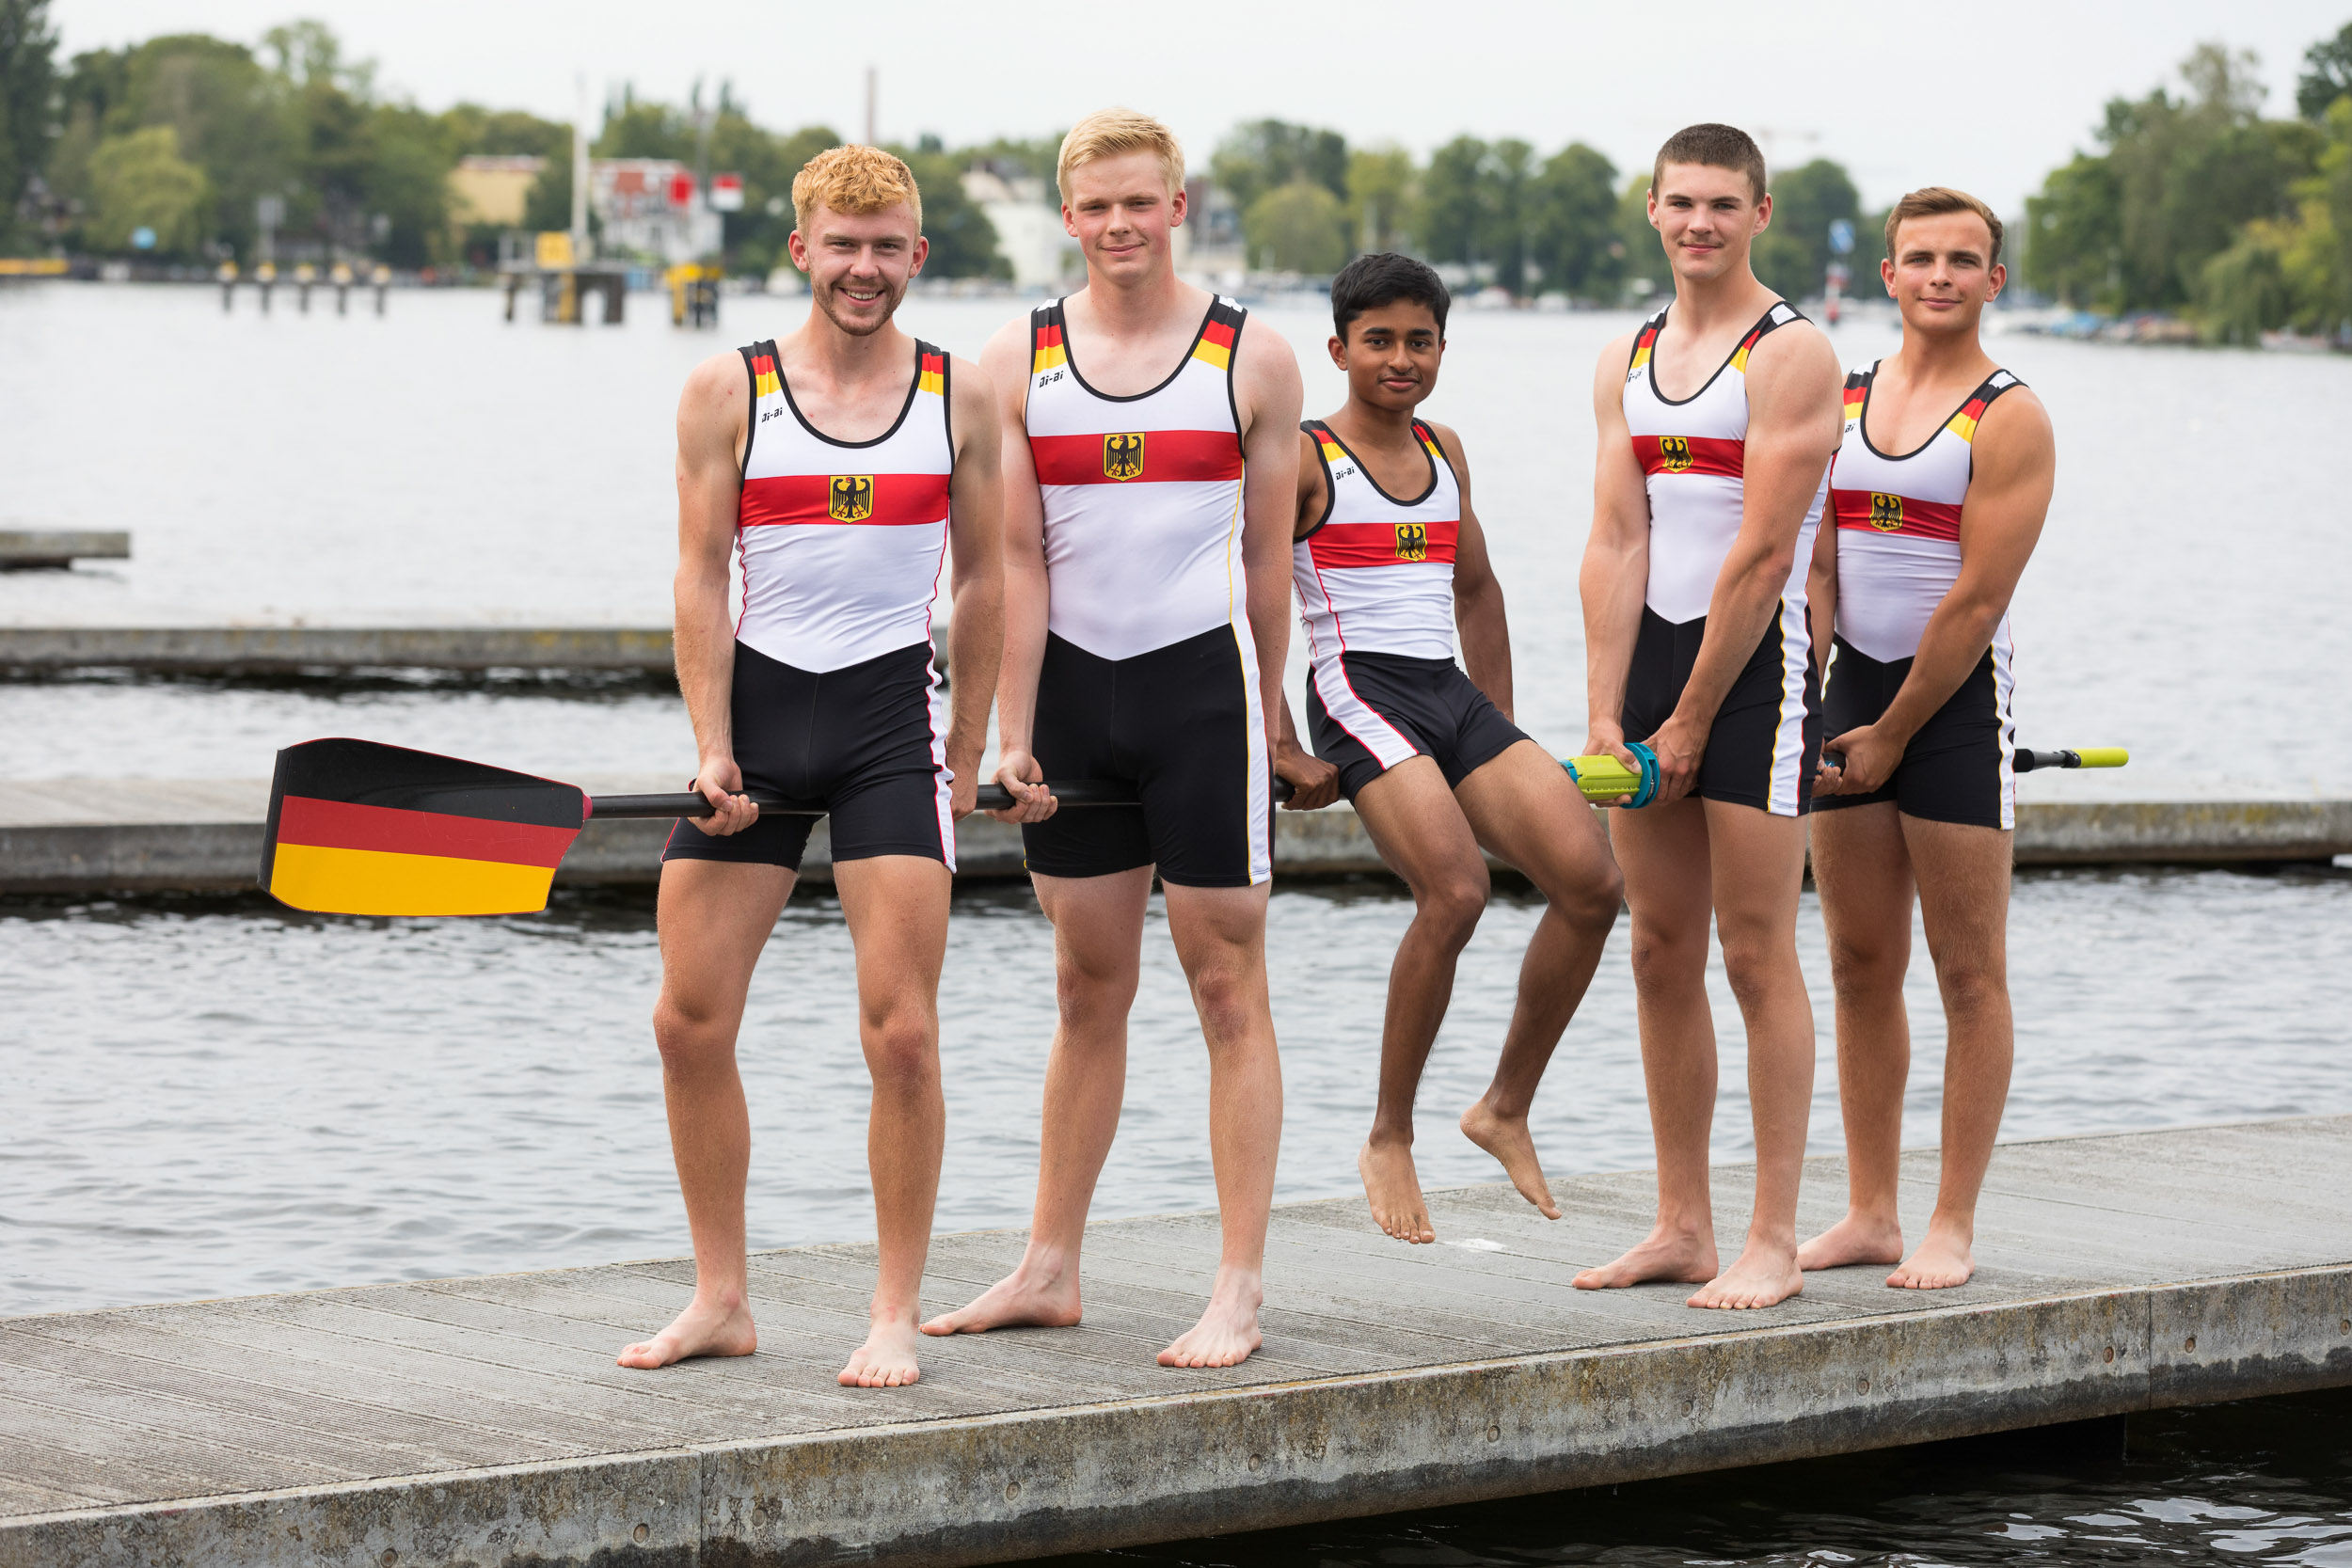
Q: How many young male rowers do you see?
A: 5